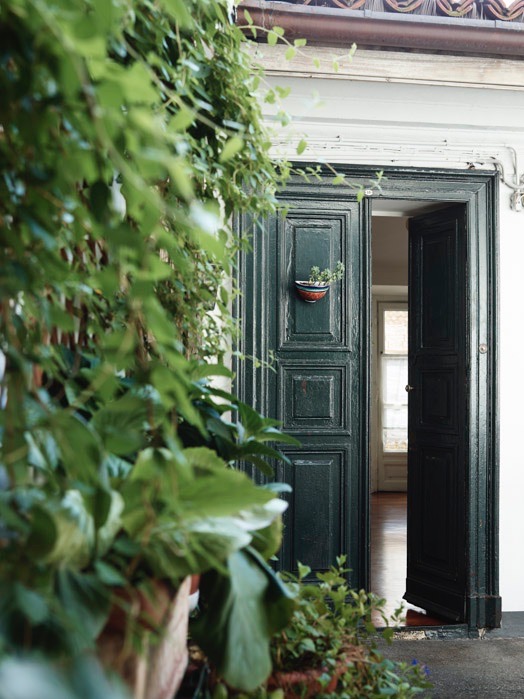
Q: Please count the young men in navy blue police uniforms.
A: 0